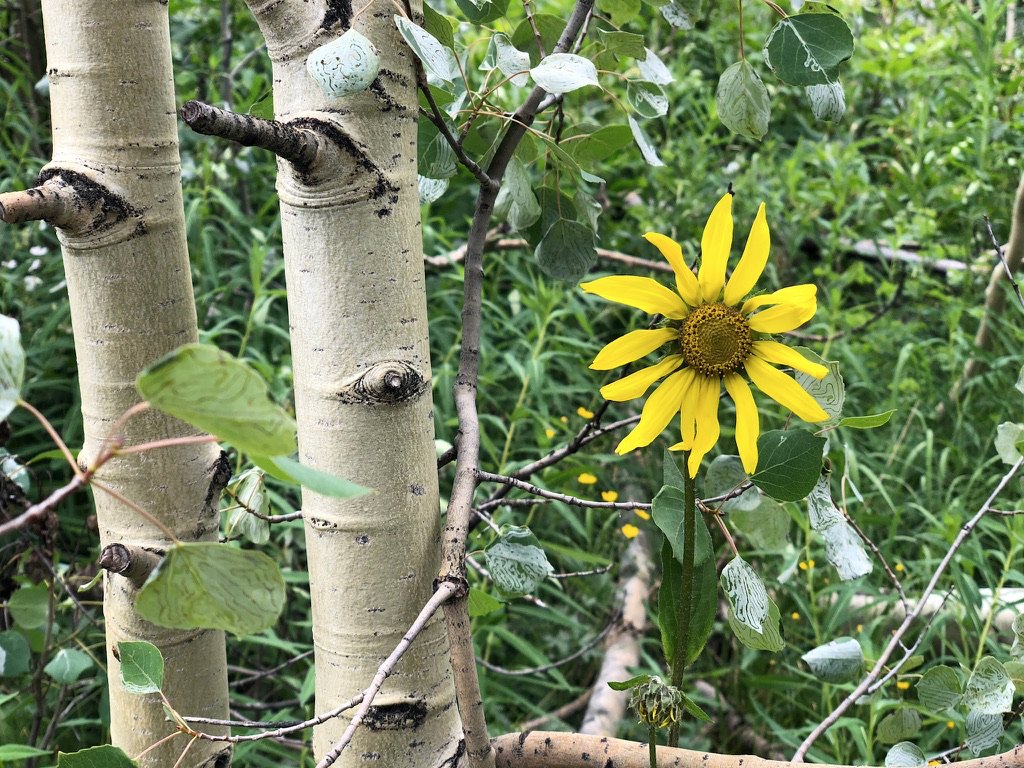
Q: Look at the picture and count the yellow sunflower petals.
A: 14